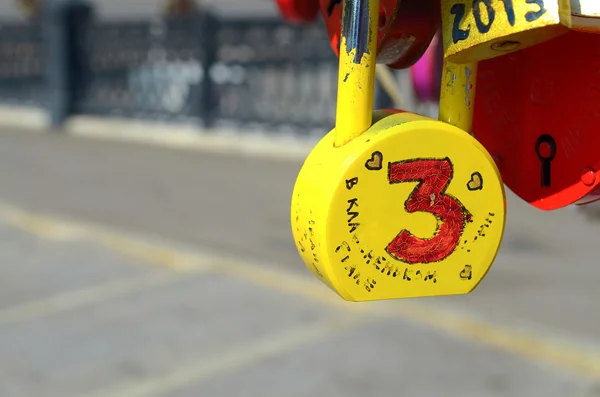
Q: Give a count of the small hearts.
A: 3